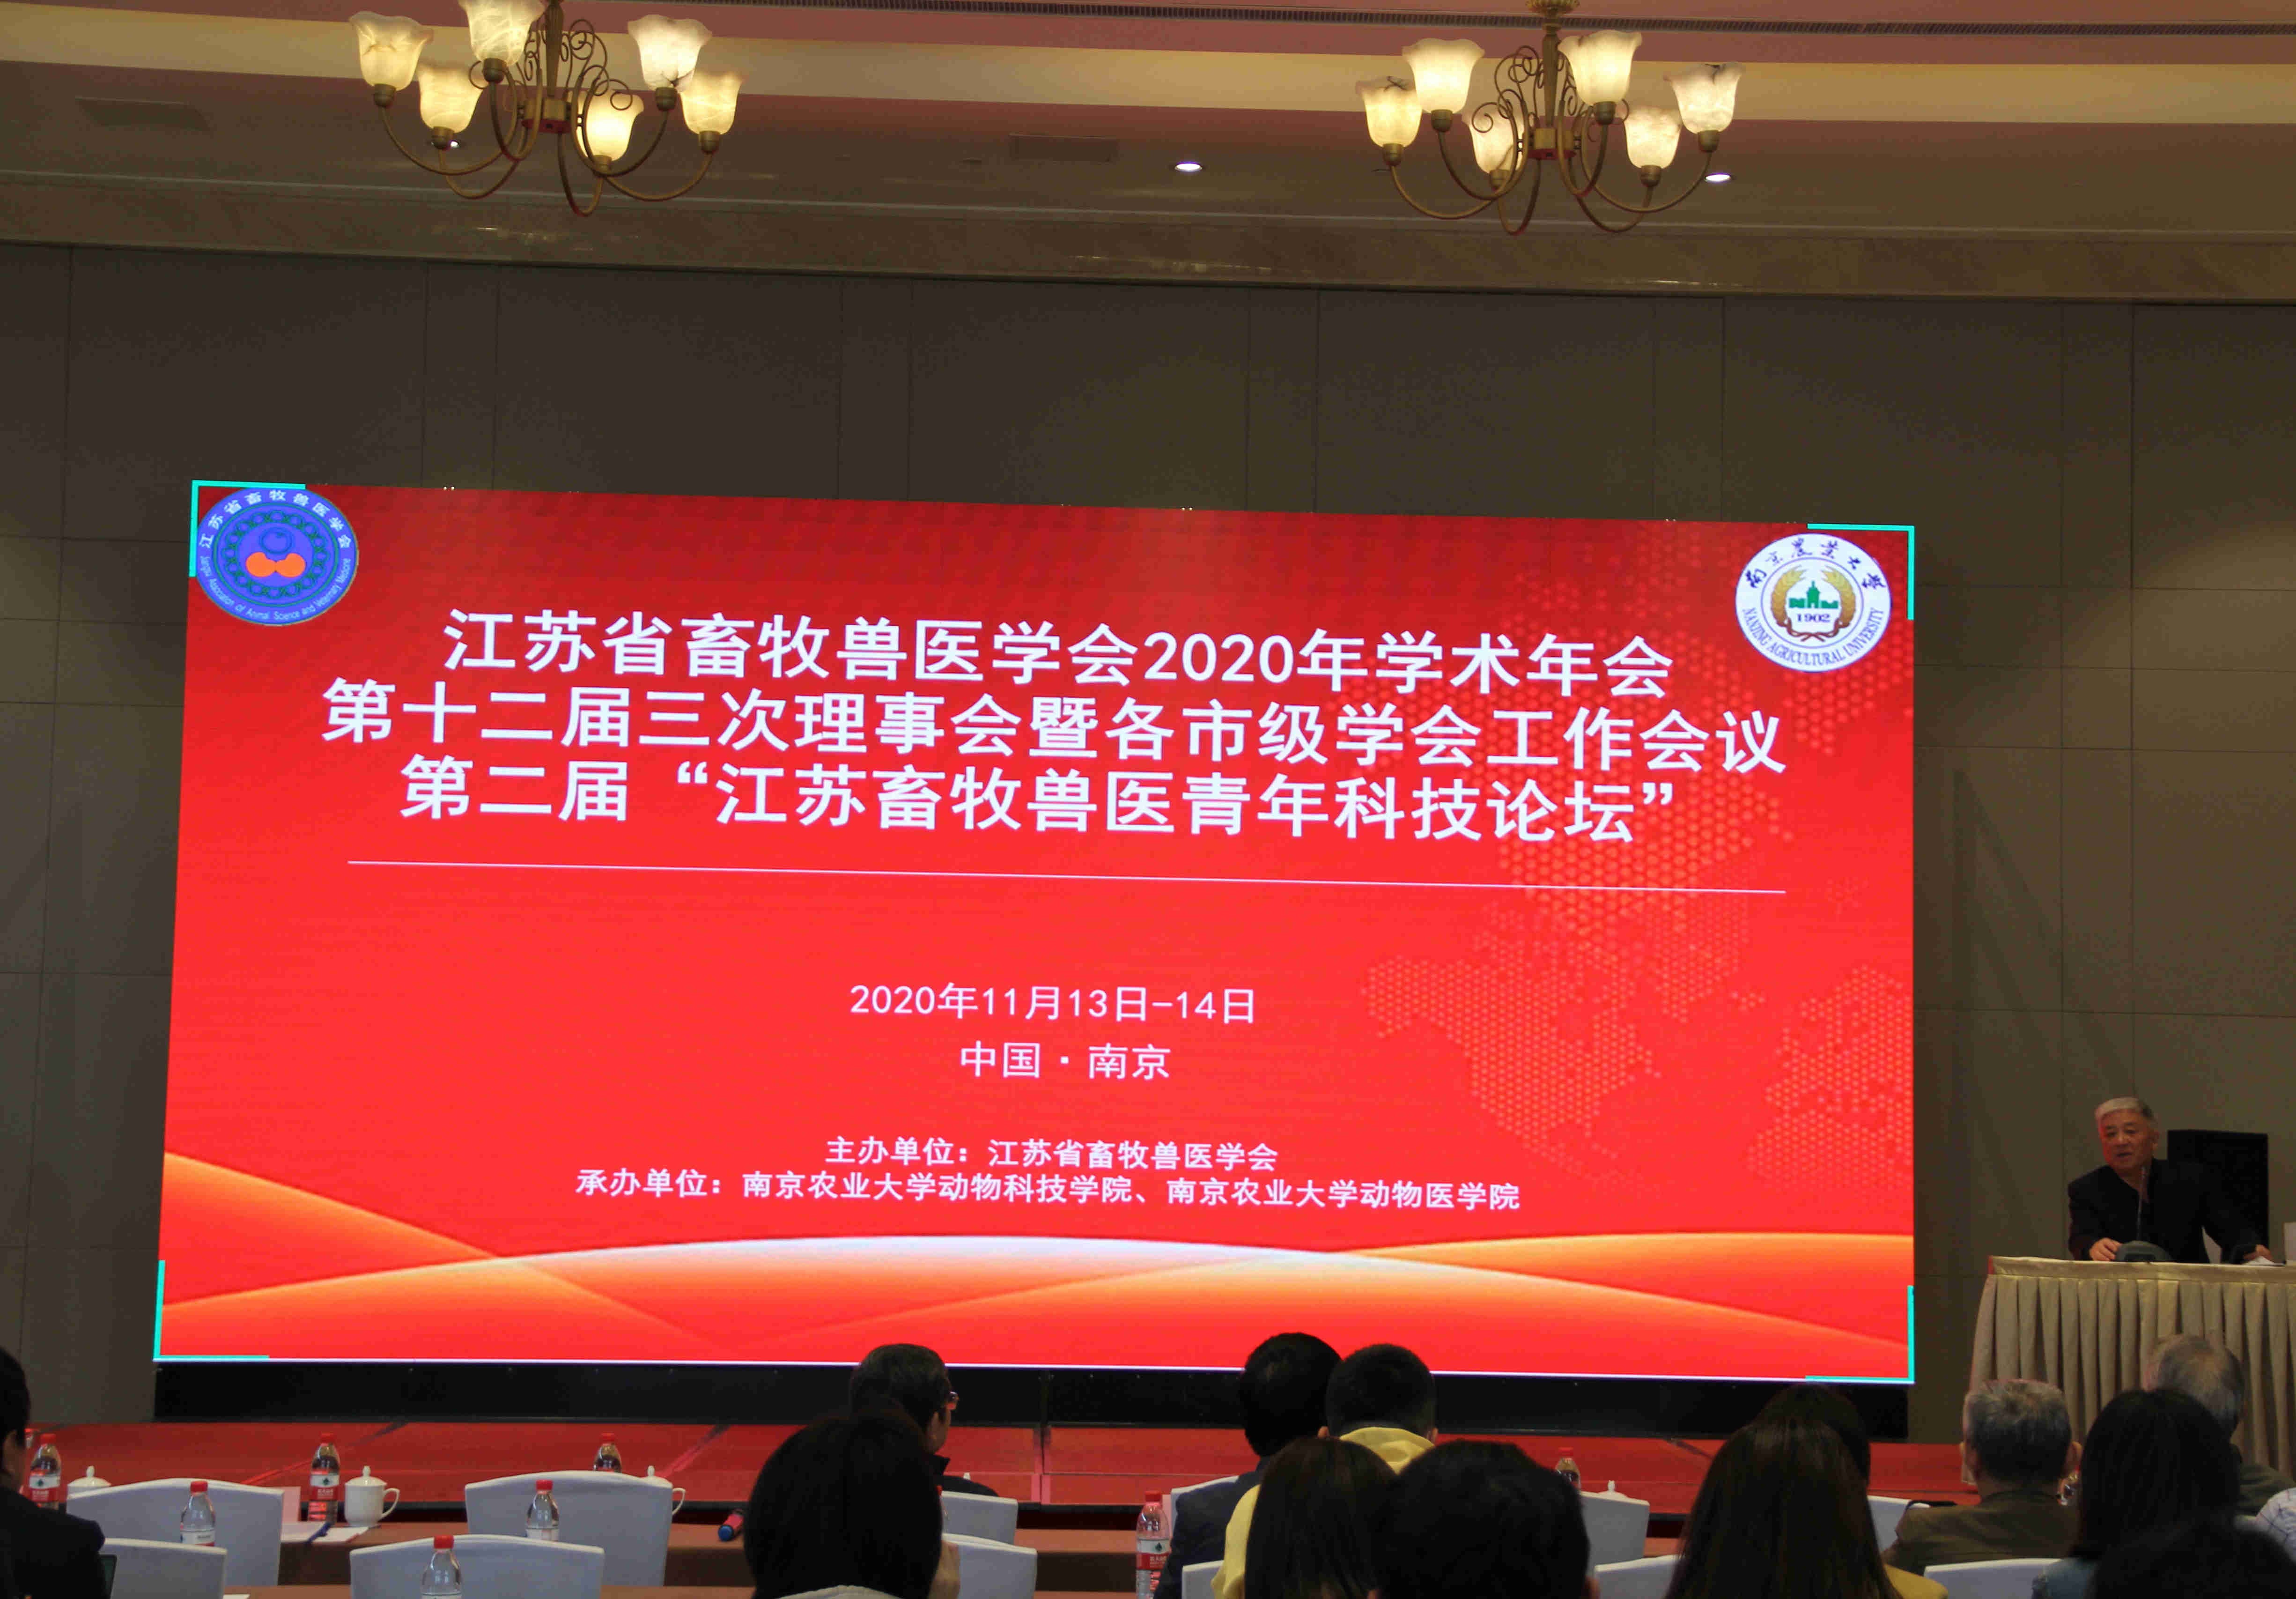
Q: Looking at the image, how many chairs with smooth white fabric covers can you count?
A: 12